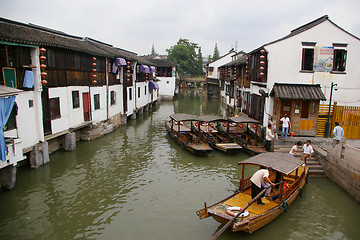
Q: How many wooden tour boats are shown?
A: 4